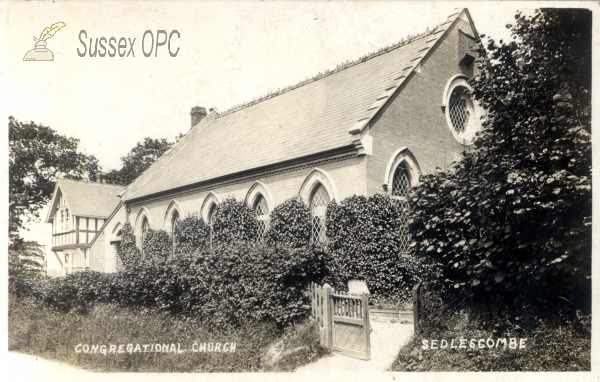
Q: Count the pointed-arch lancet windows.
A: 6